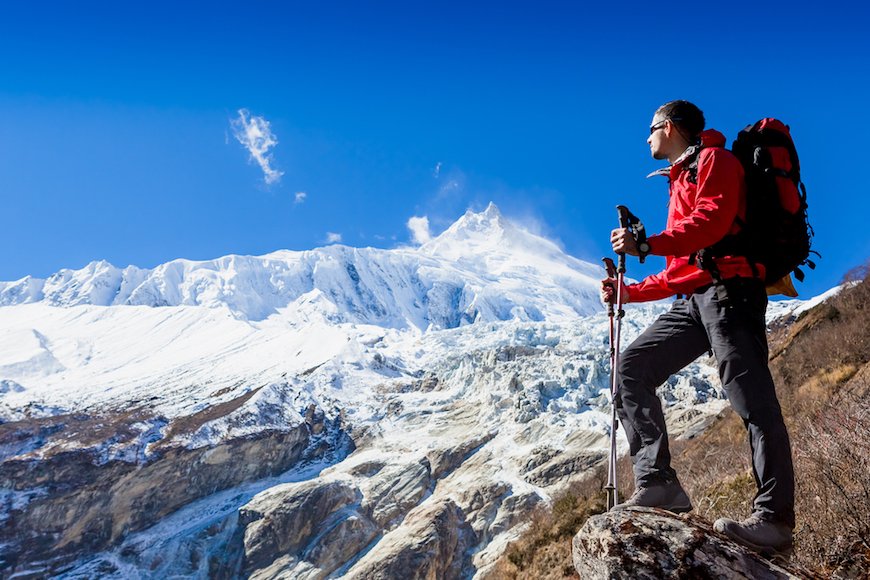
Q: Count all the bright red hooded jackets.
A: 1